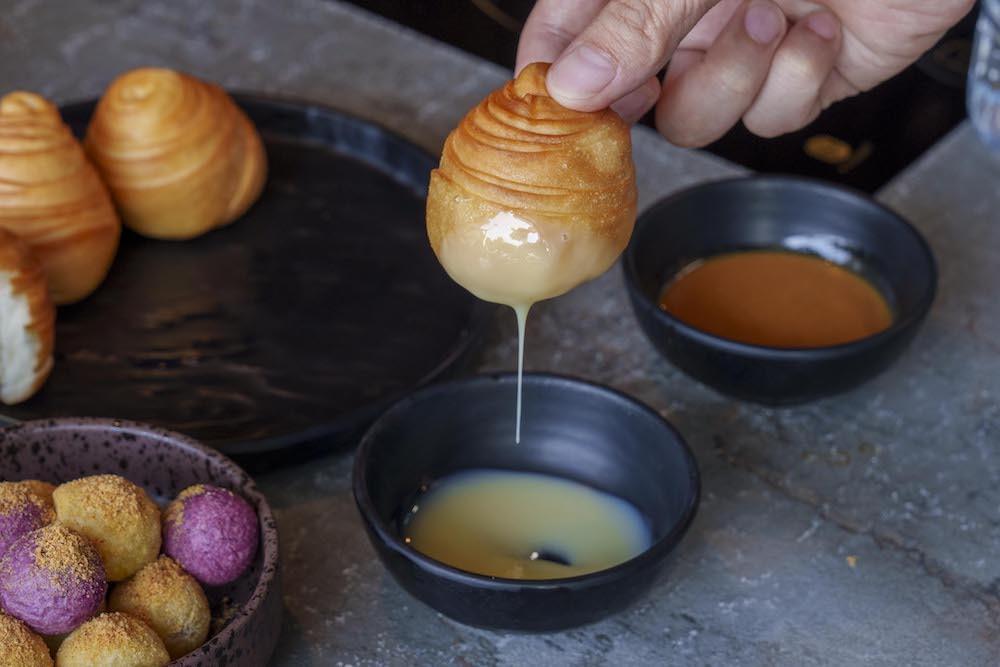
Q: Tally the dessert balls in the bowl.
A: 8